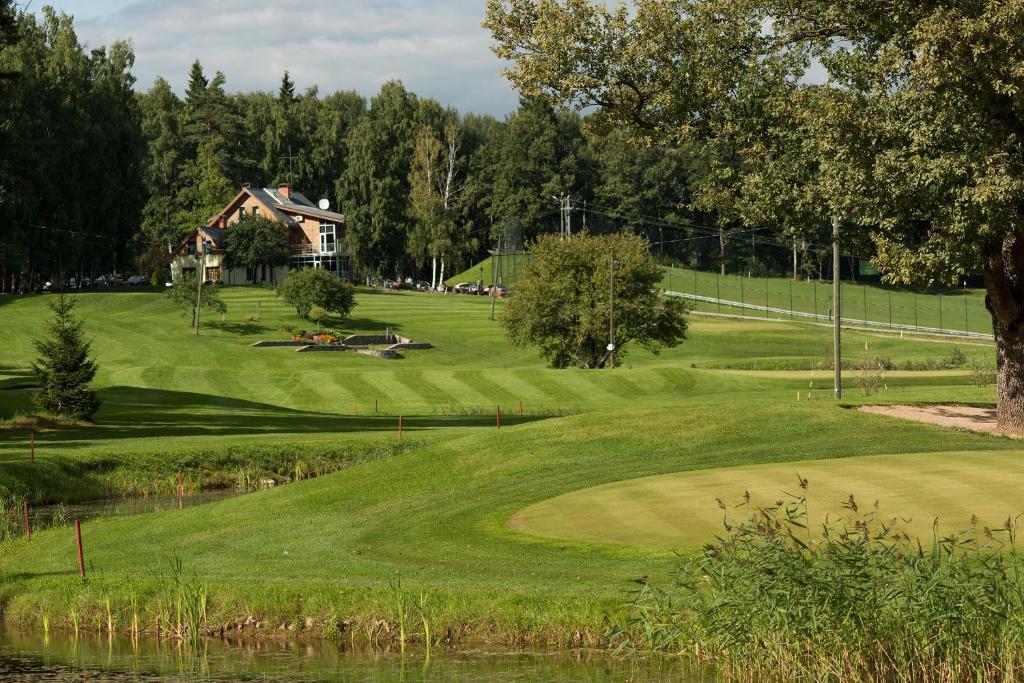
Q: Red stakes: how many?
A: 8